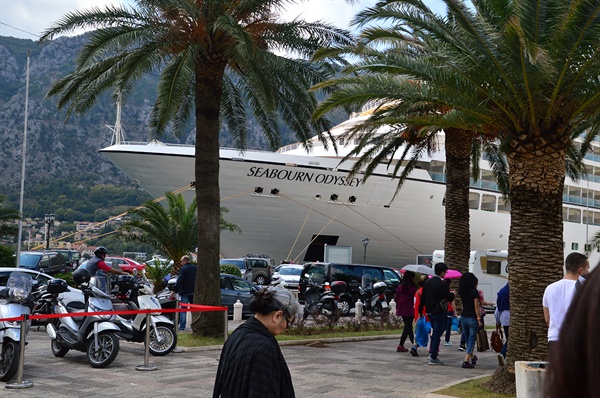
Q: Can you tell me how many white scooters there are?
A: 3